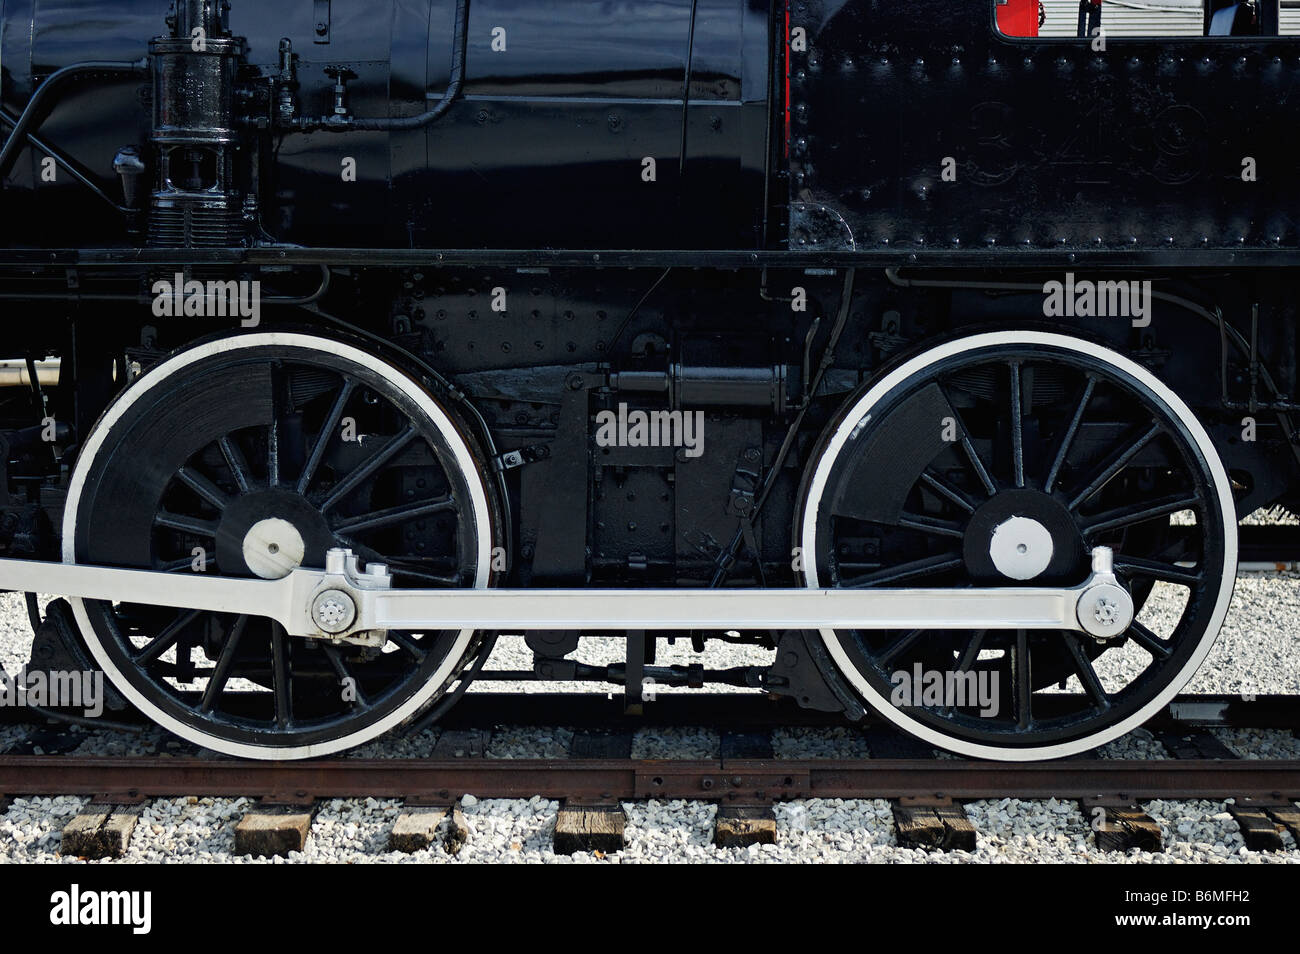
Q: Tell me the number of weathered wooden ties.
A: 8